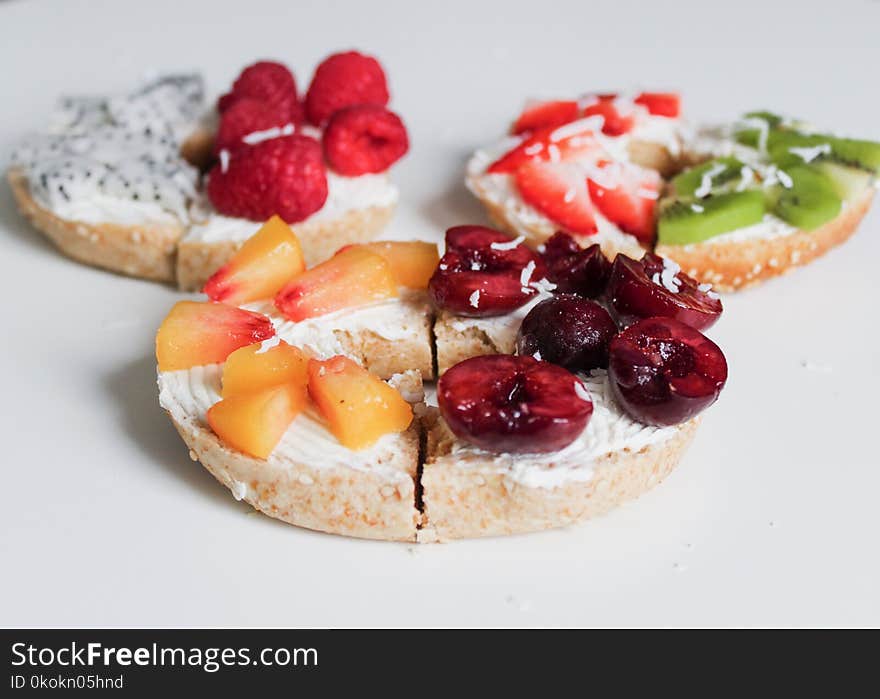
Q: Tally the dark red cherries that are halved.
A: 5